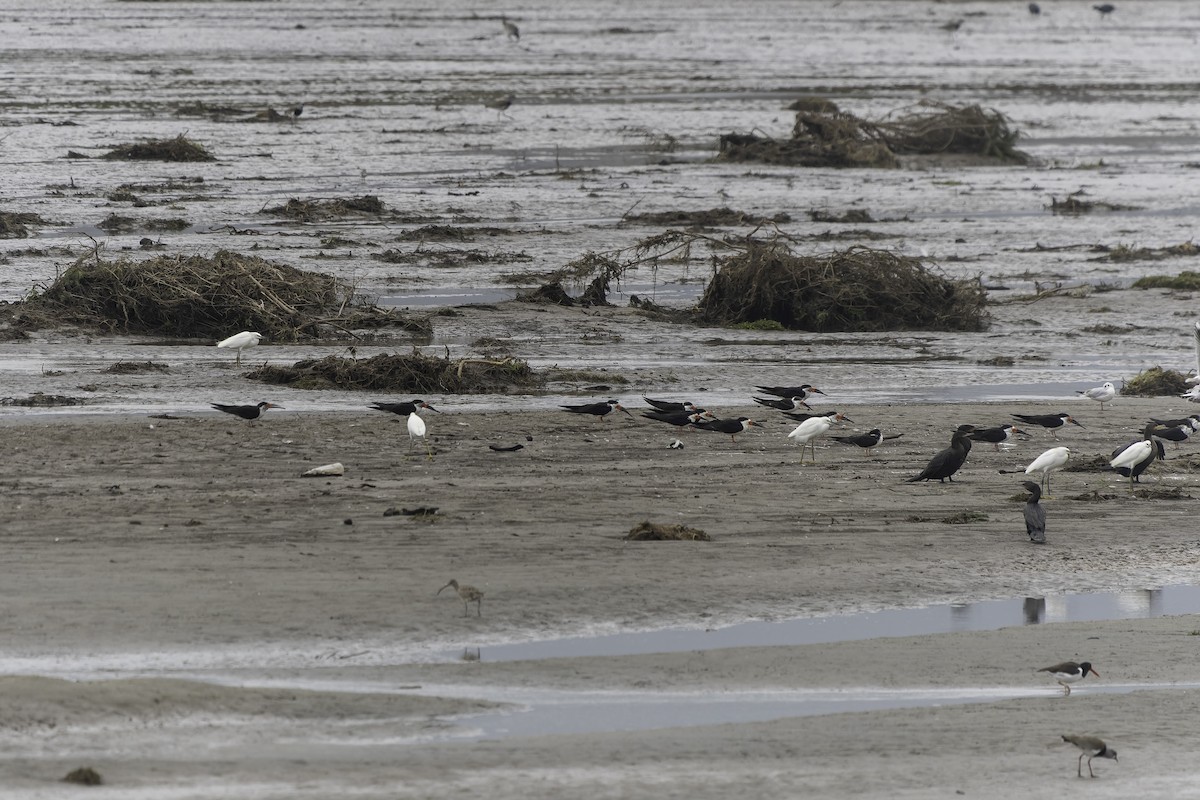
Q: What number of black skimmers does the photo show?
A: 15